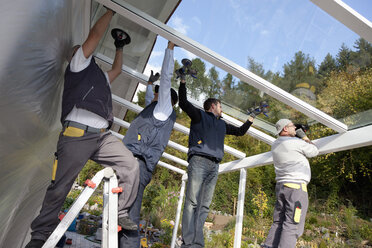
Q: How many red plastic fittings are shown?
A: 4